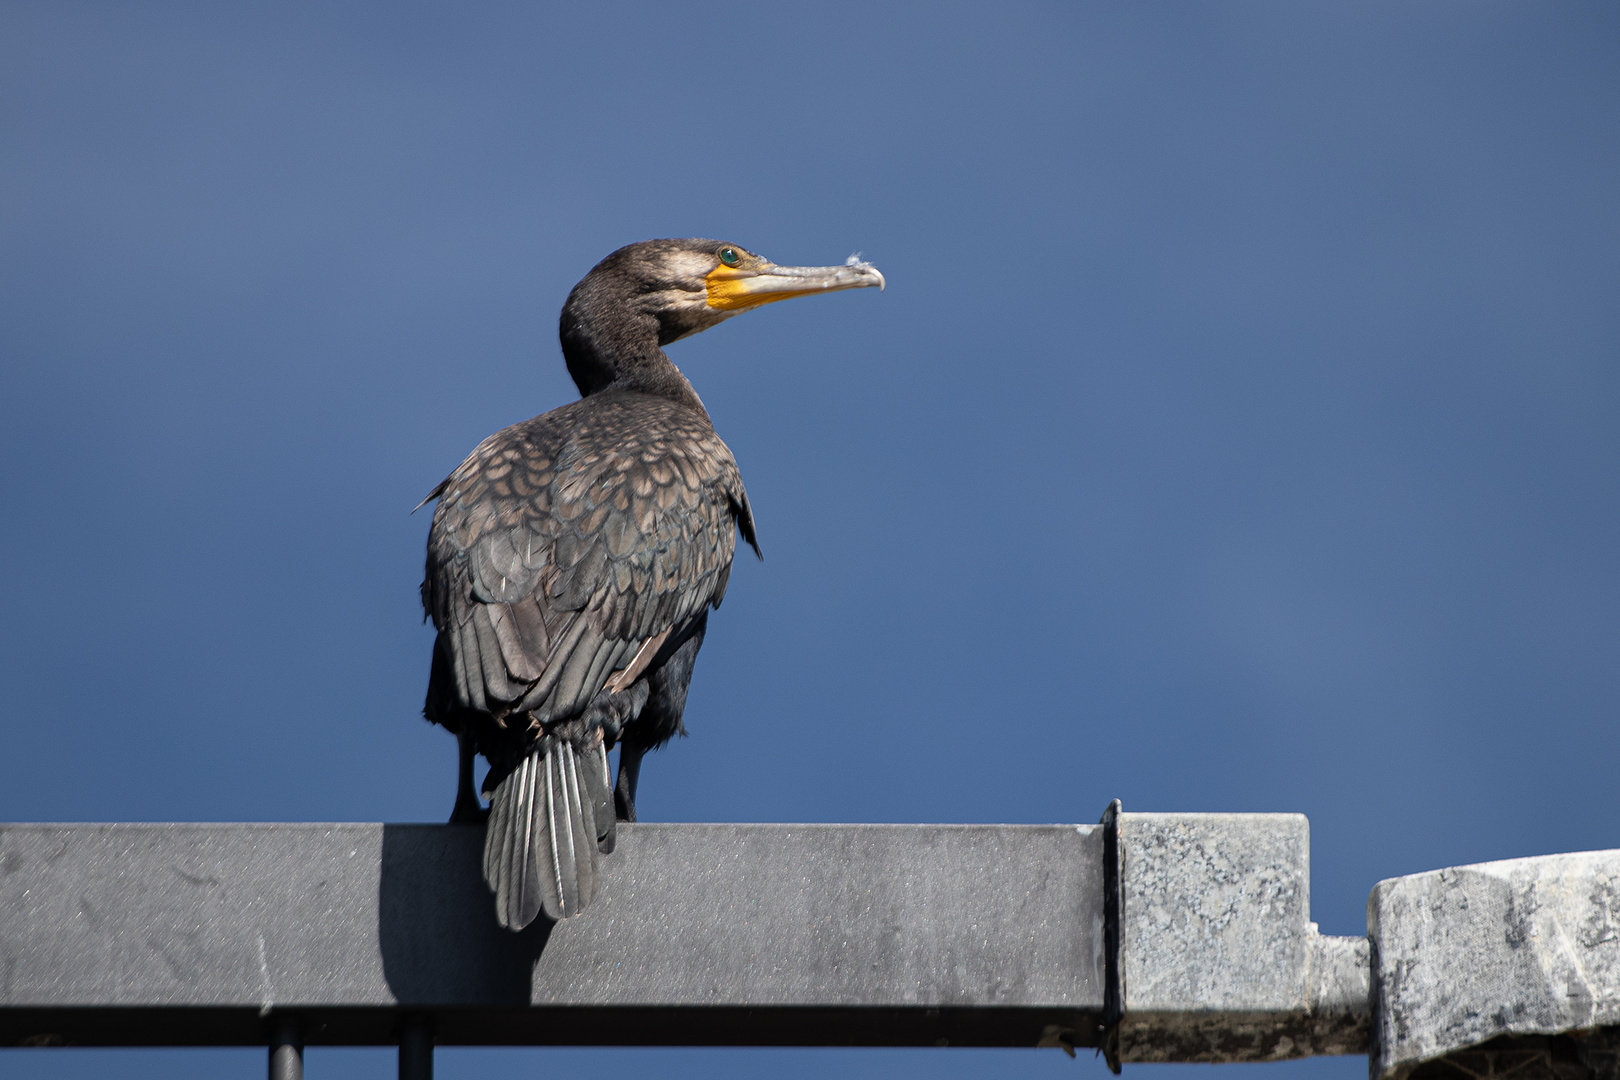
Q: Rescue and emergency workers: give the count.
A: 0